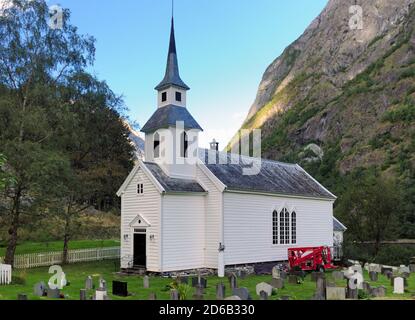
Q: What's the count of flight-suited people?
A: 0